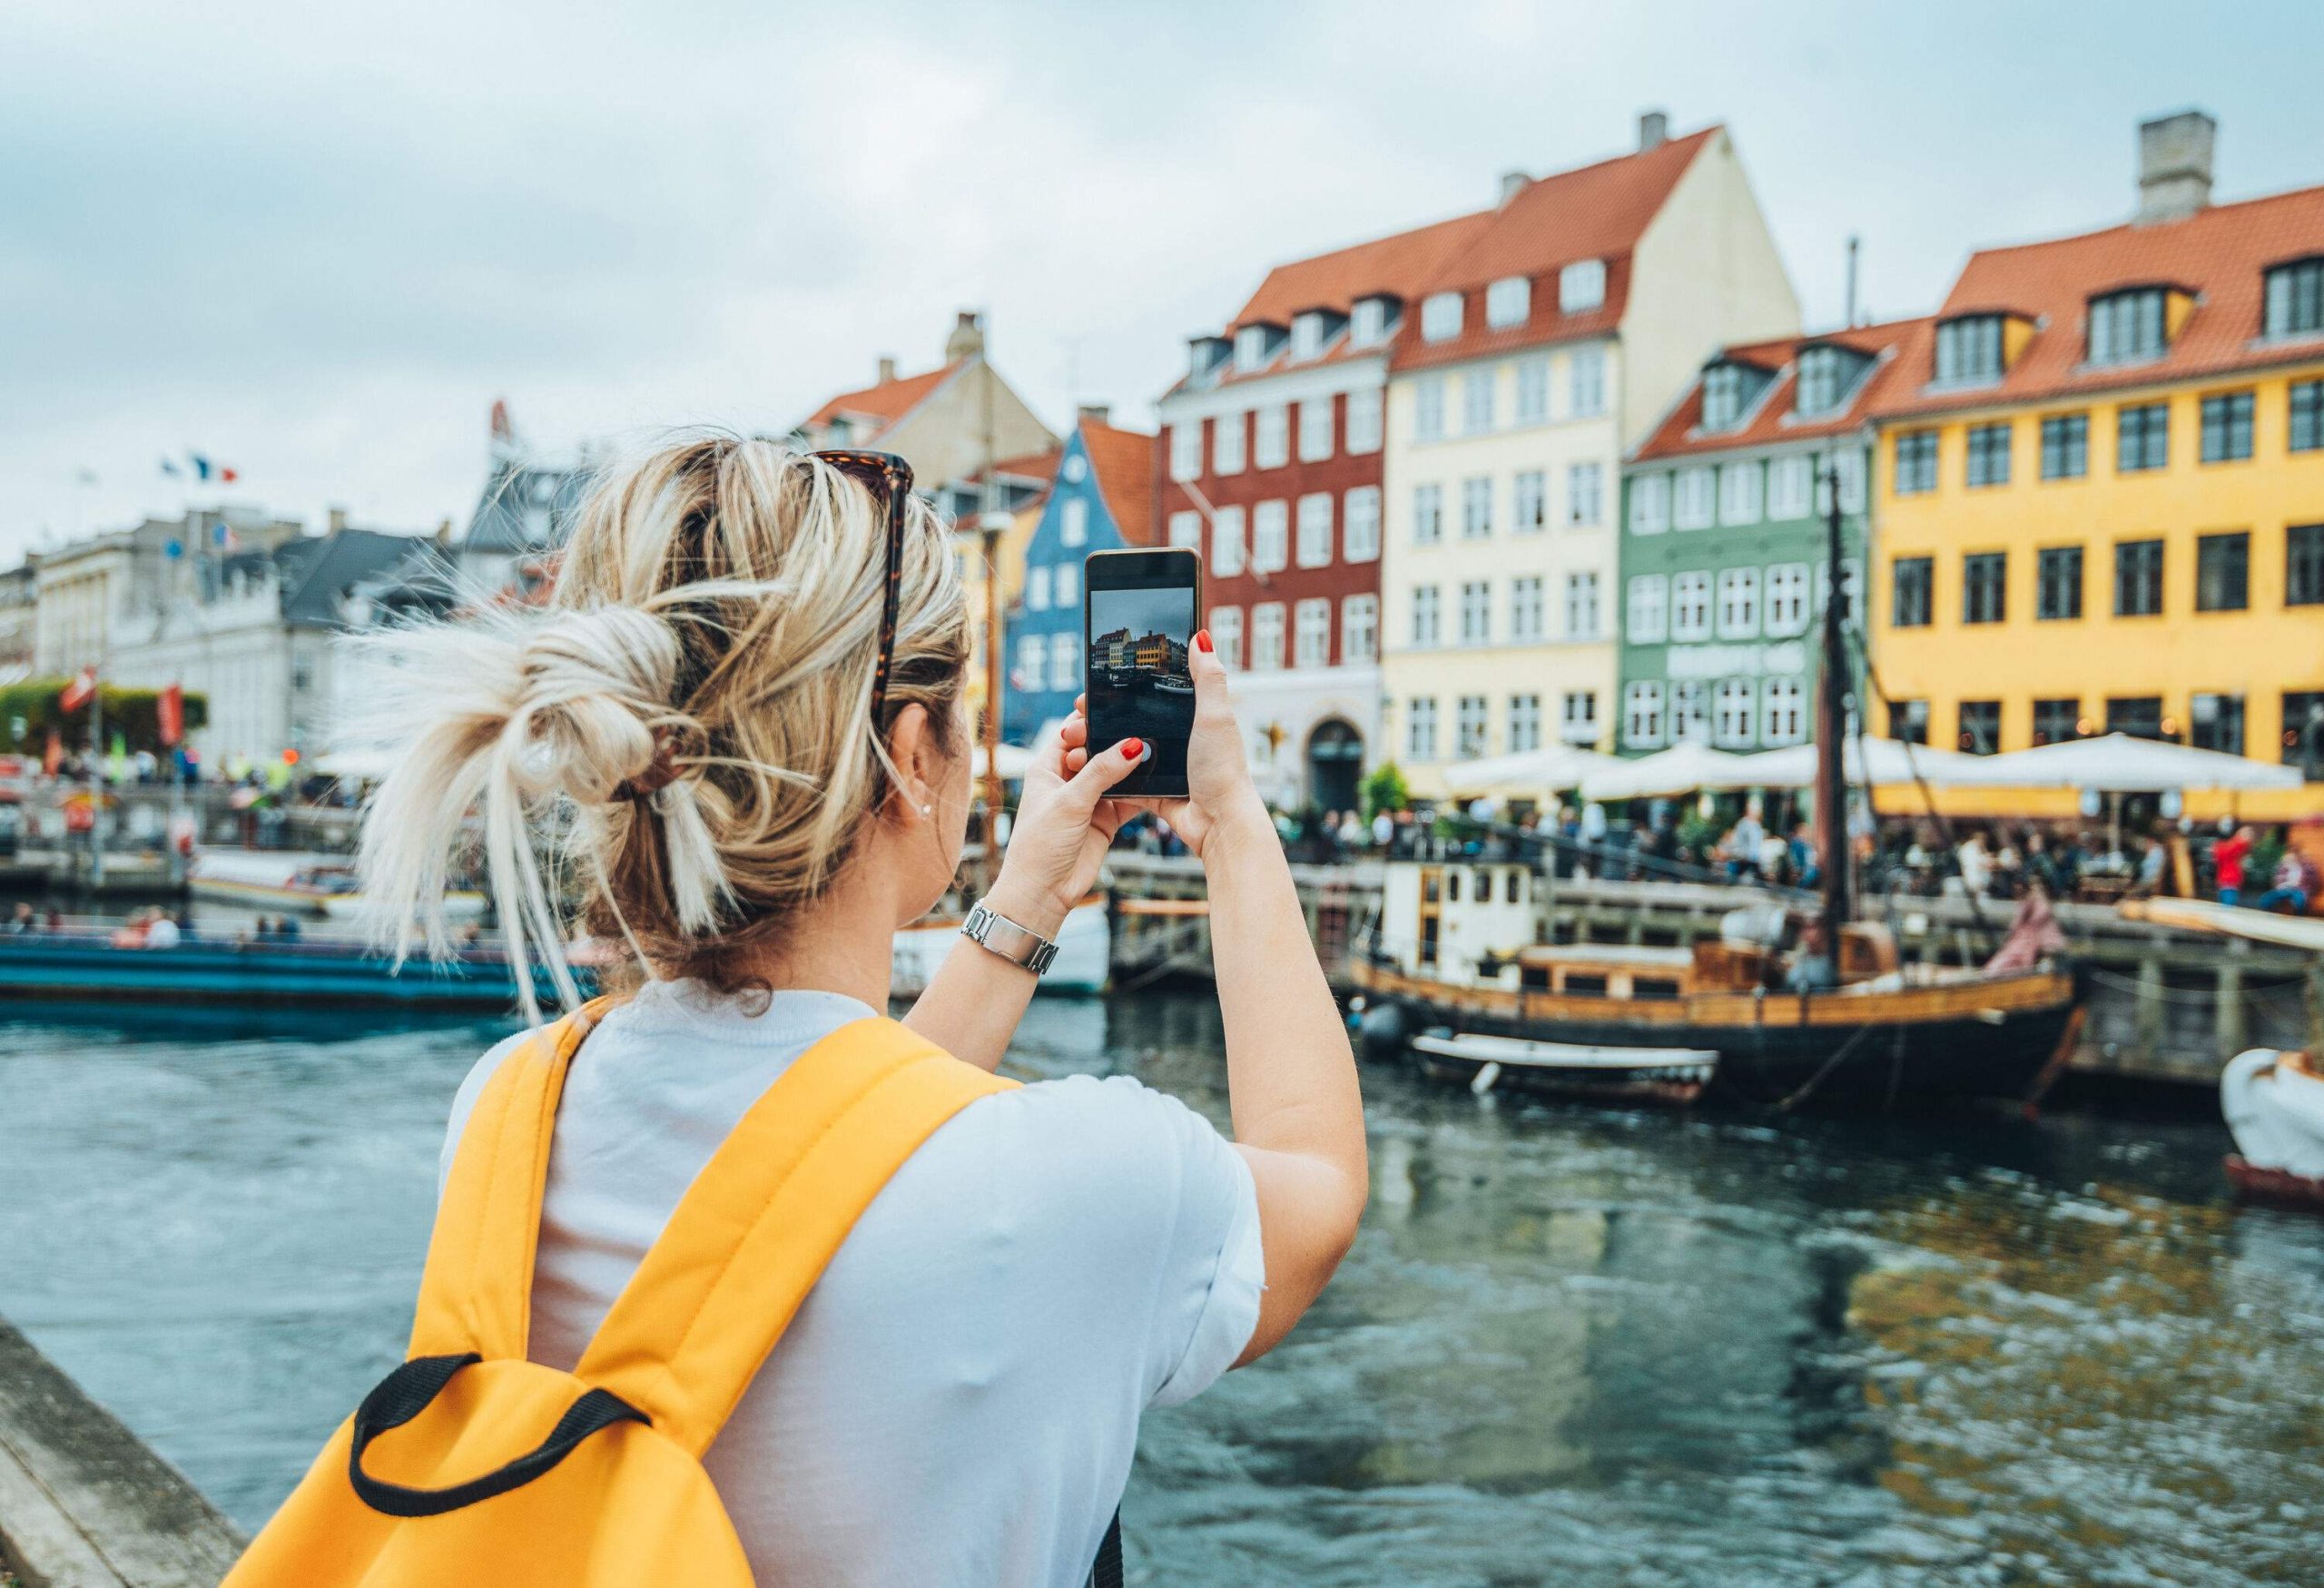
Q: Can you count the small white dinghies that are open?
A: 1